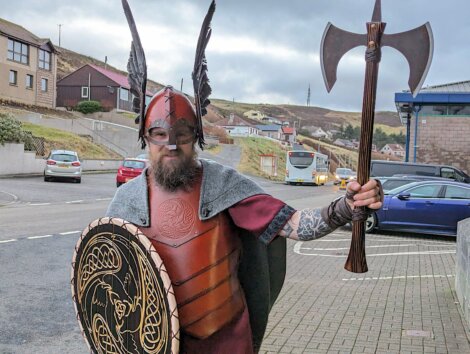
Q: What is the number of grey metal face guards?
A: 1